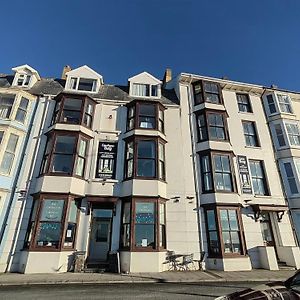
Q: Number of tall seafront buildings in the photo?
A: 4